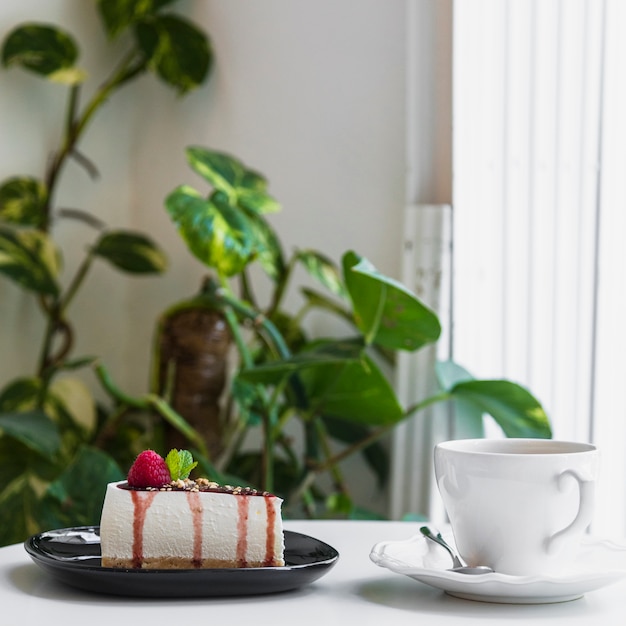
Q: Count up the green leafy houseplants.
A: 2